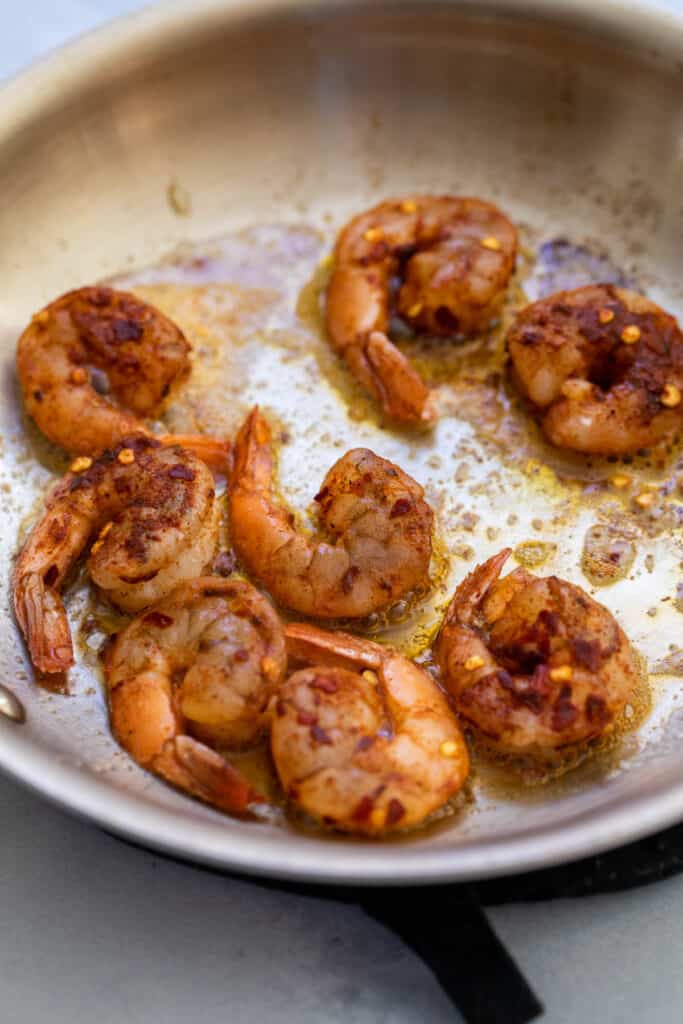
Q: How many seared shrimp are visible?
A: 8